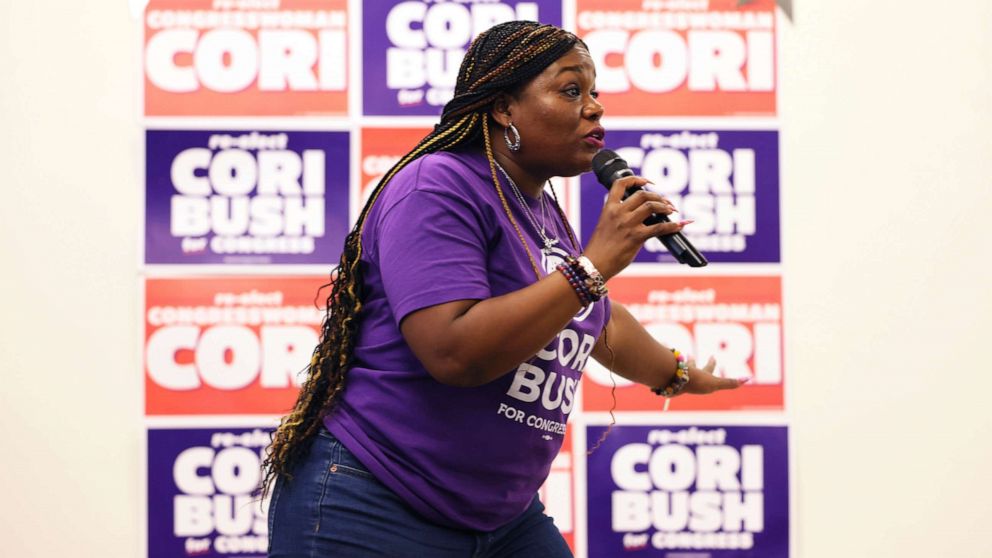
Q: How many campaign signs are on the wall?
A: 11